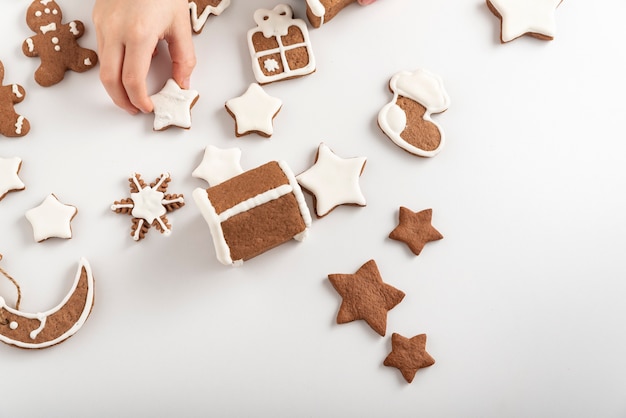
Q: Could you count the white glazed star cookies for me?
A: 7